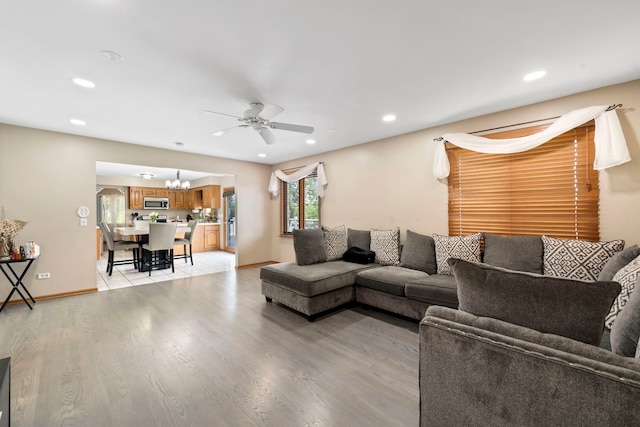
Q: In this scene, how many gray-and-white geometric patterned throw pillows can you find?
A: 5